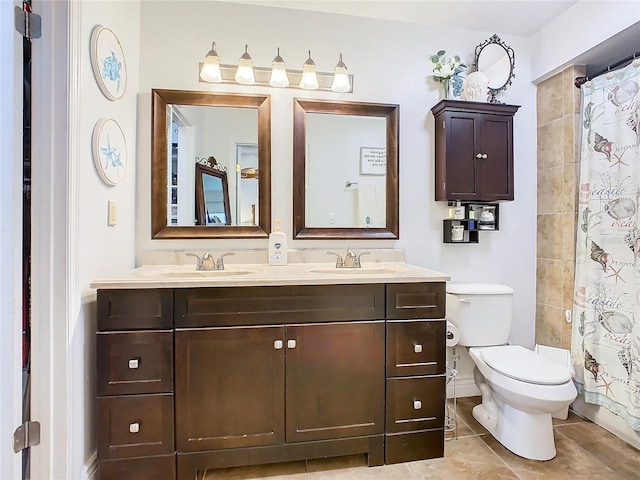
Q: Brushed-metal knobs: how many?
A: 8